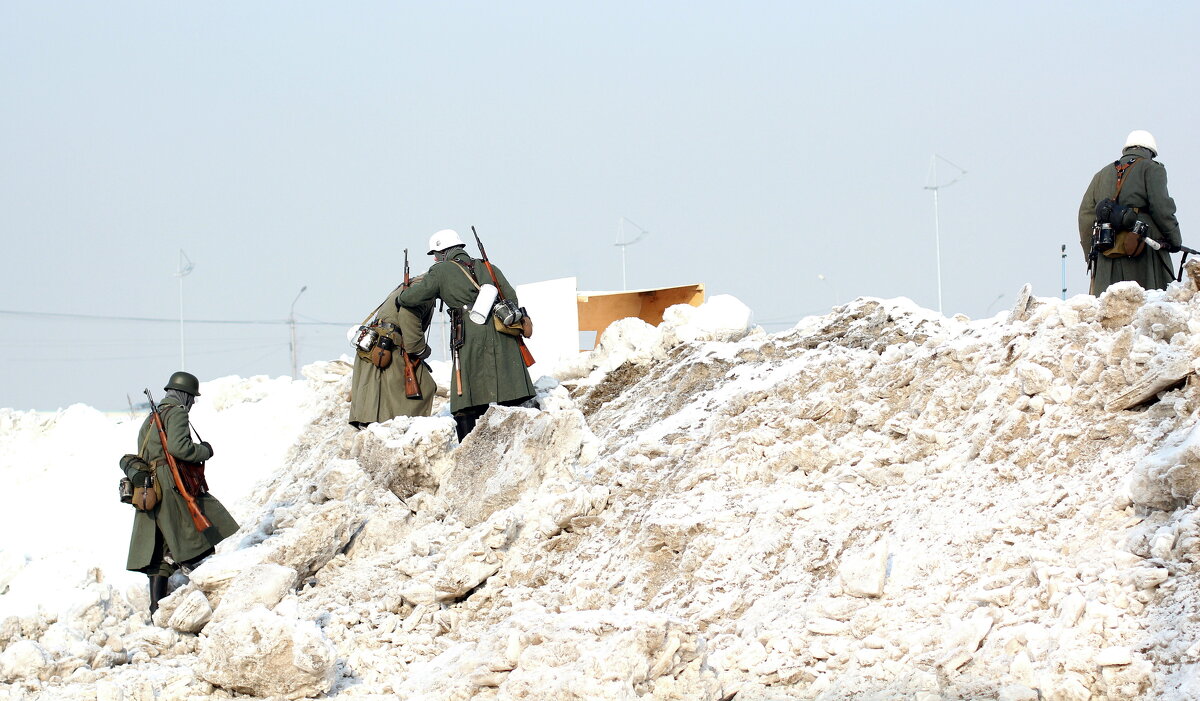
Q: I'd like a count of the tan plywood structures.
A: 1